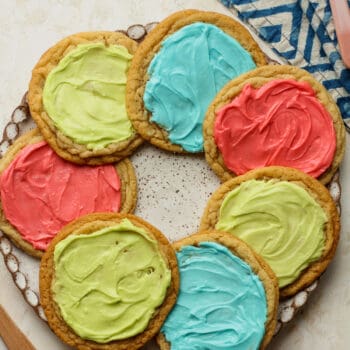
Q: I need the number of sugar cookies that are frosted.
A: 7